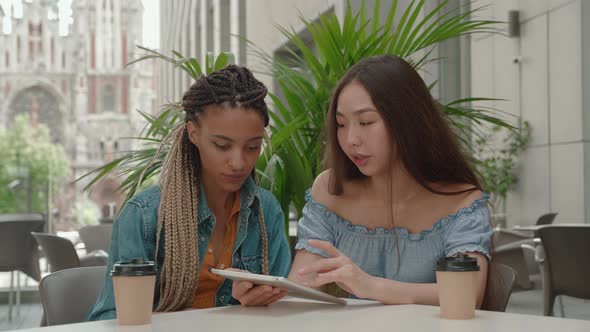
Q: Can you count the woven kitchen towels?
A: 0